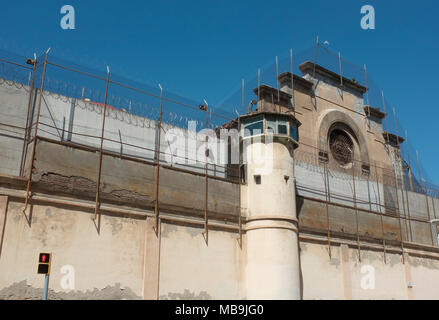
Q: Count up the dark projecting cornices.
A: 5